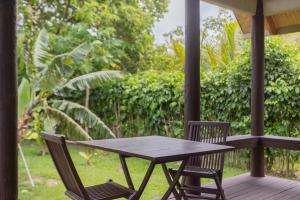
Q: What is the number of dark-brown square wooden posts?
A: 3